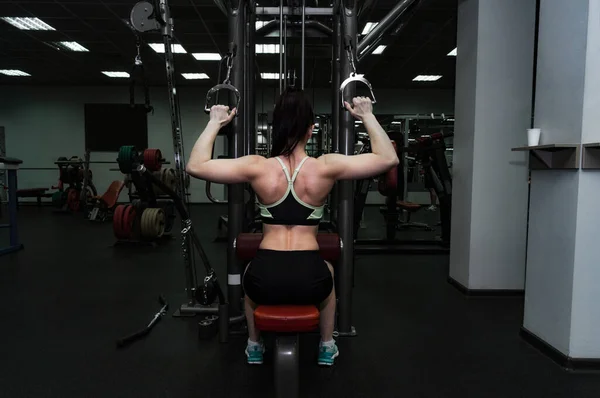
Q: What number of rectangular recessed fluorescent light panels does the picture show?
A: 14